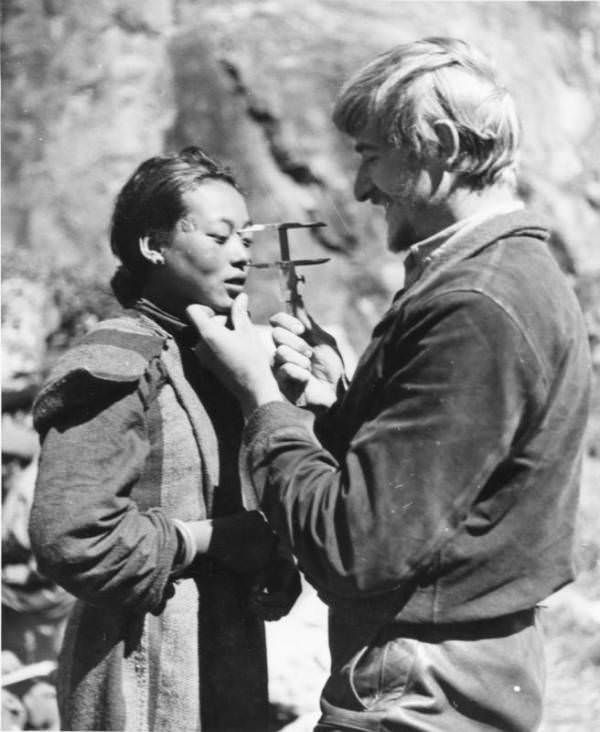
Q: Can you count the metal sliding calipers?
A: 1